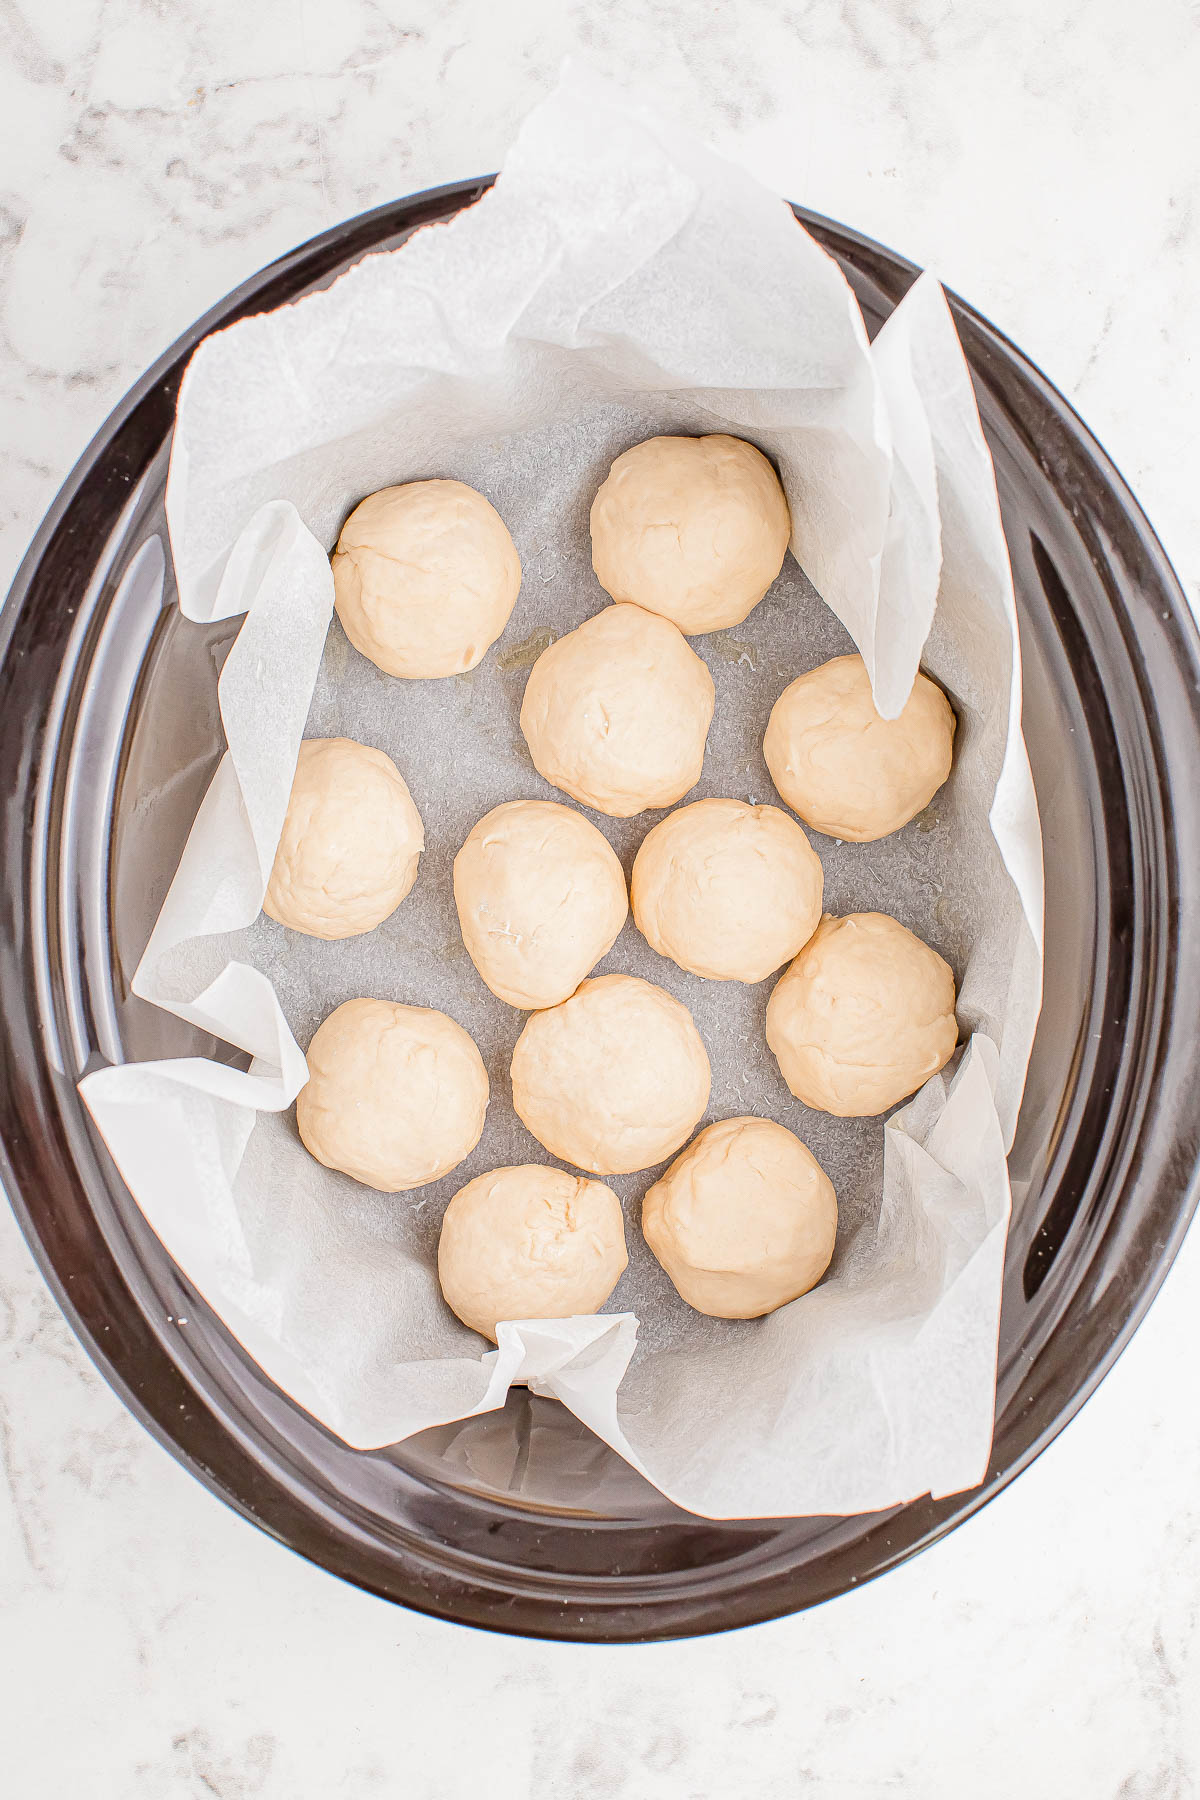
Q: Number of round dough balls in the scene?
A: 12